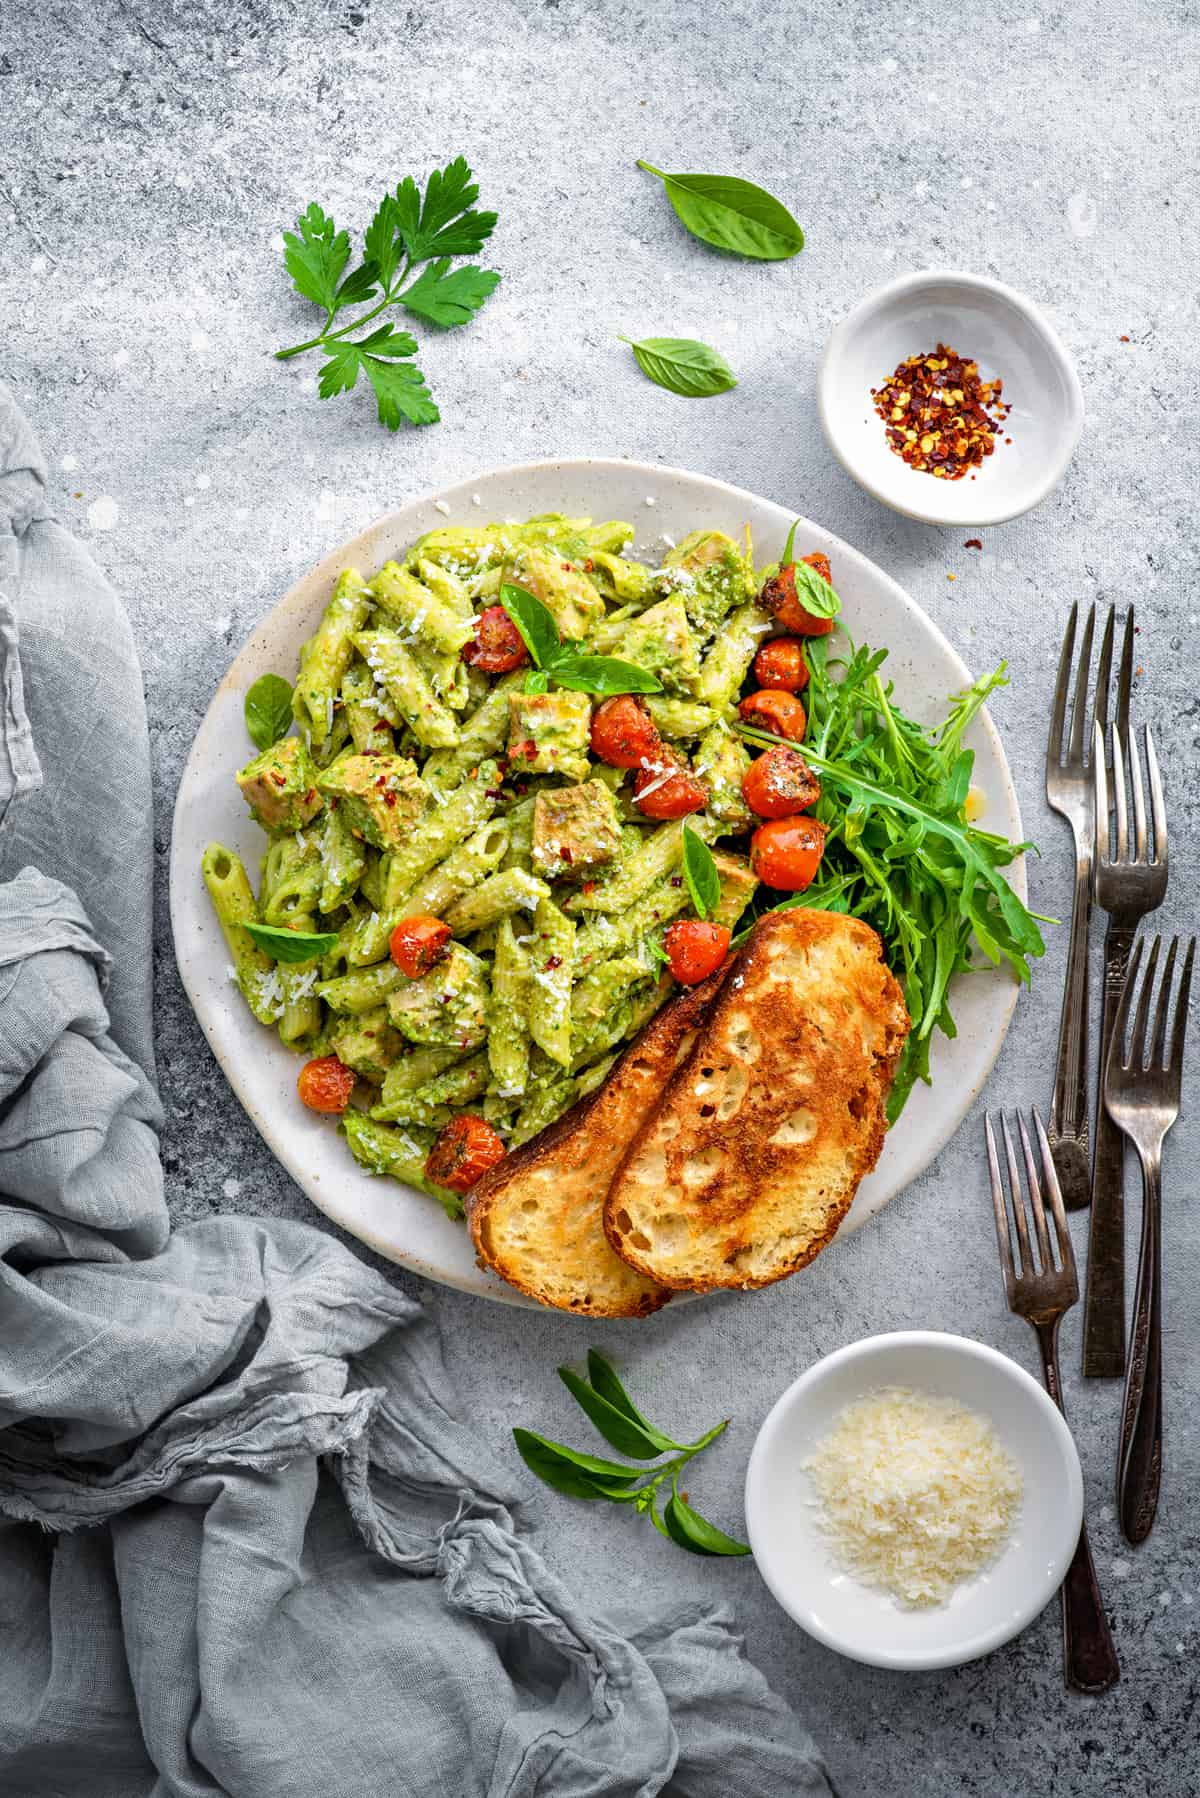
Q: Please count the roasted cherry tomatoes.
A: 12